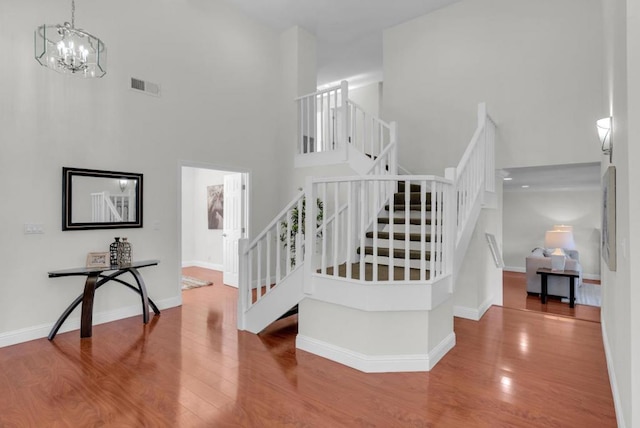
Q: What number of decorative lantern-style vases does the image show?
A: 2